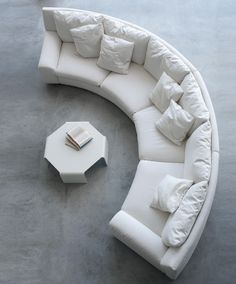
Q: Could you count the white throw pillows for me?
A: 5